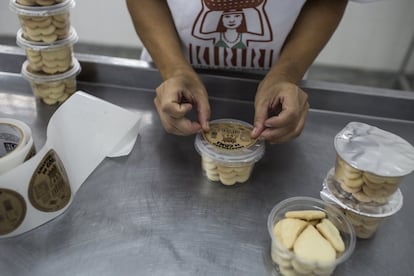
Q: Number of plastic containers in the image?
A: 8